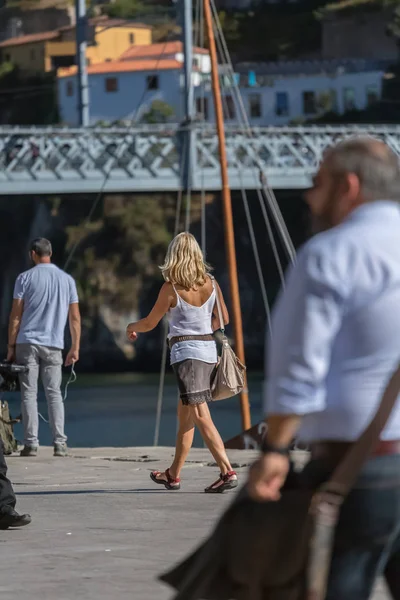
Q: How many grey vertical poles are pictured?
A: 2